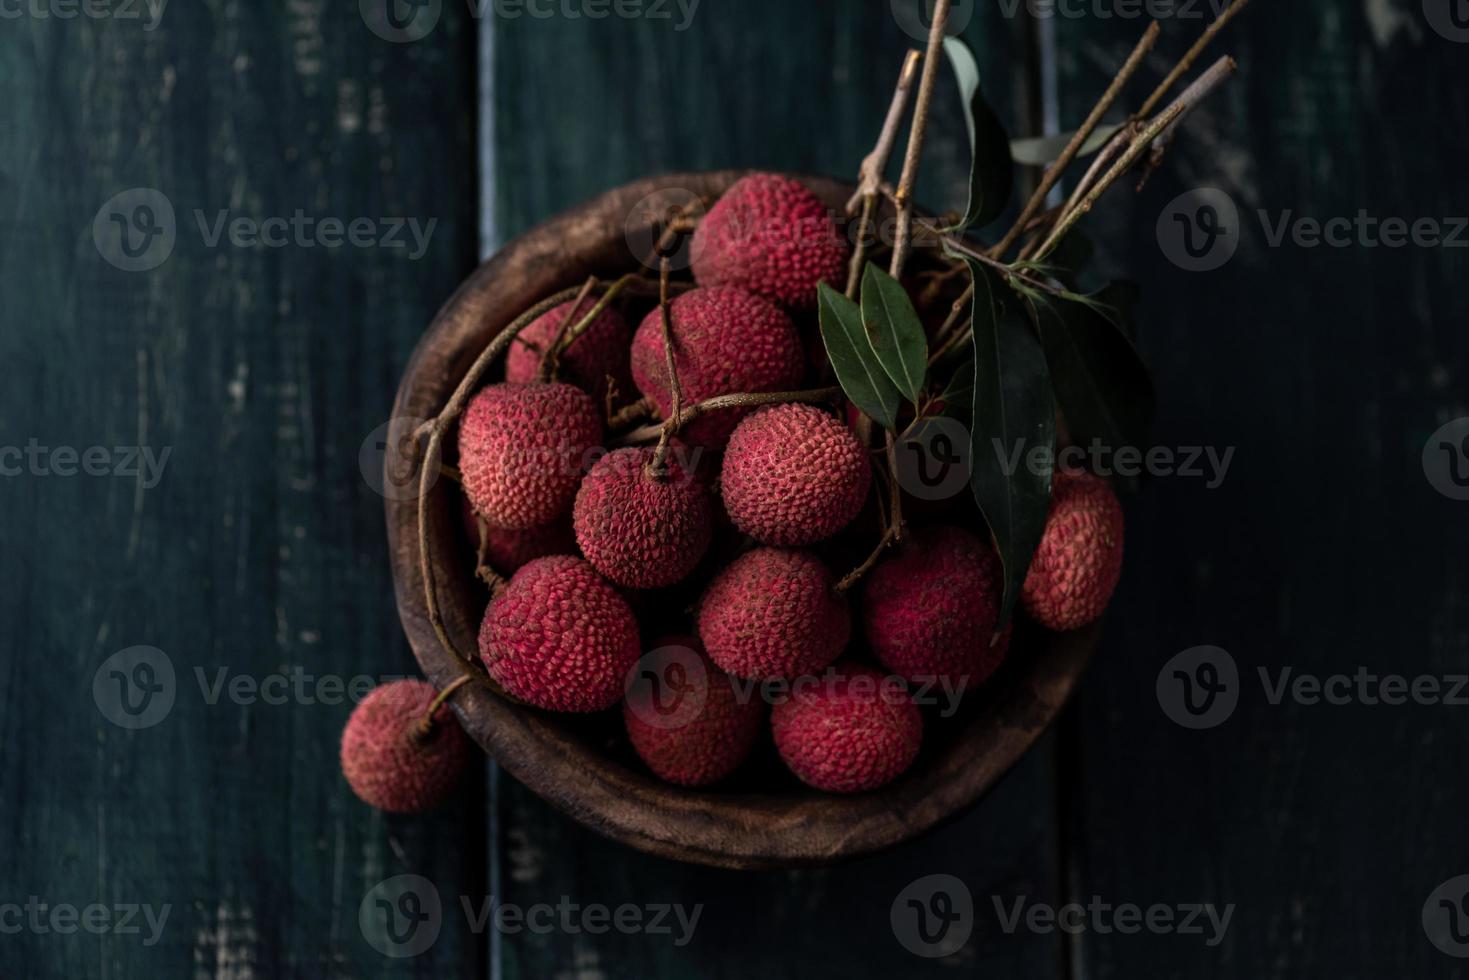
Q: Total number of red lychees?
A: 14